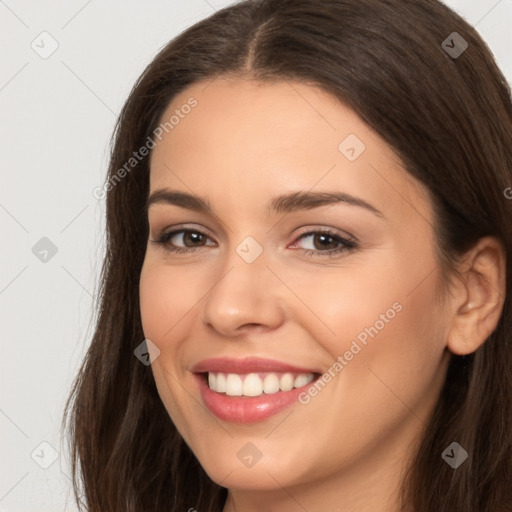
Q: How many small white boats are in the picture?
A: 0